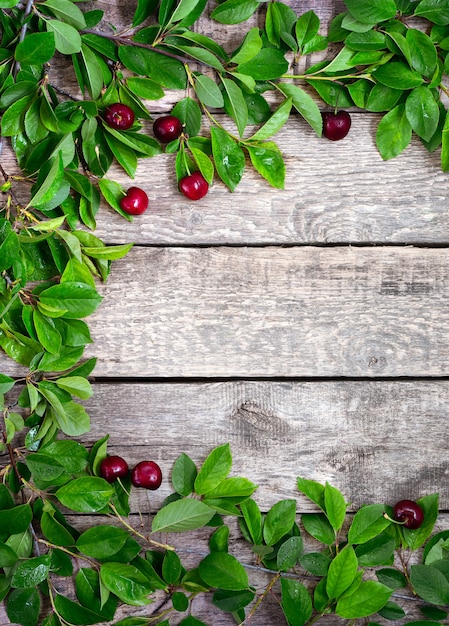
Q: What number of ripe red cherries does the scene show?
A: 8